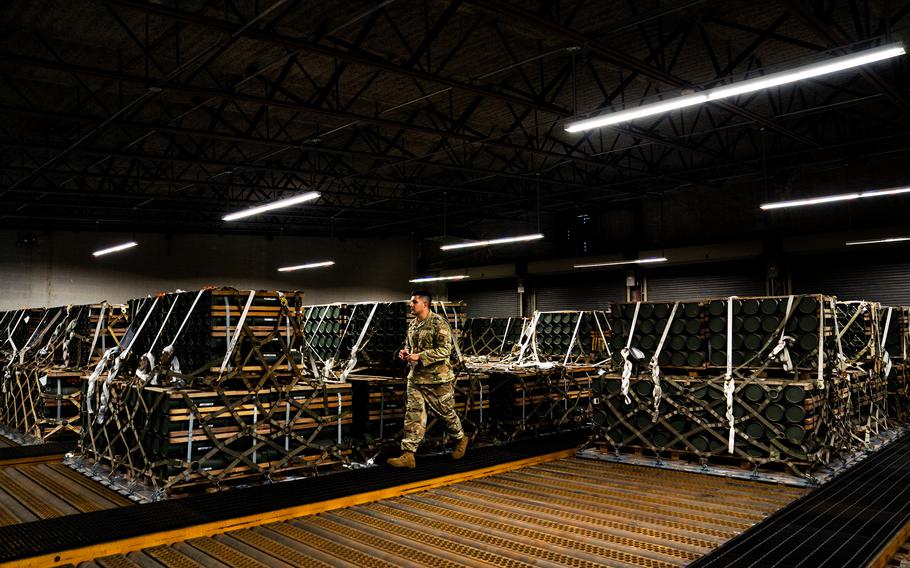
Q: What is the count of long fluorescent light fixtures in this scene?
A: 9